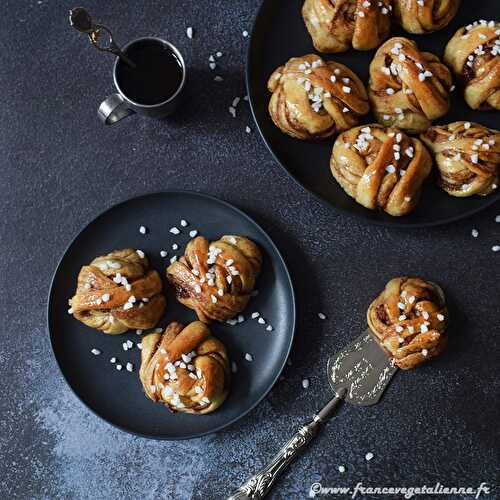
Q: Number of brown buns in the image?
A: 11